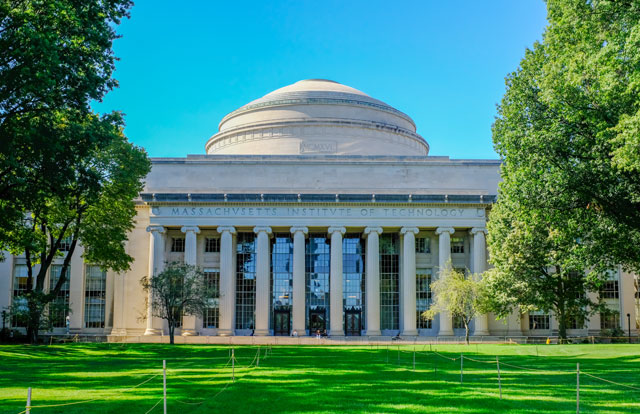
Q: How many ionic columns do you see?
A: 10